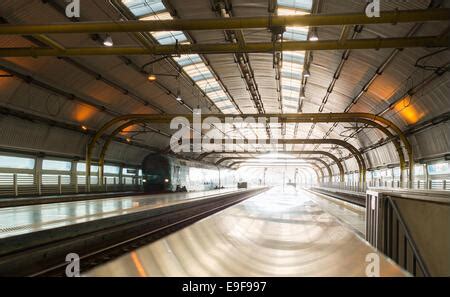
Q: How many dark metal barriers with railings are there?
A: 1